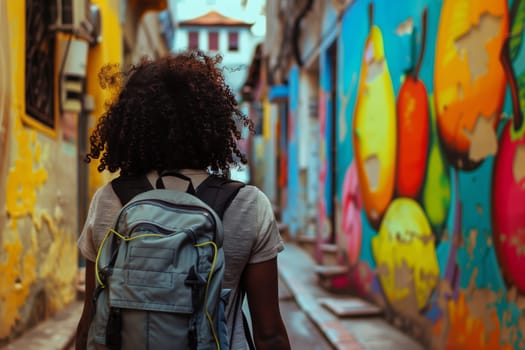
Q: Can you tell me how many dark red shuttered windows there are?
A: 3